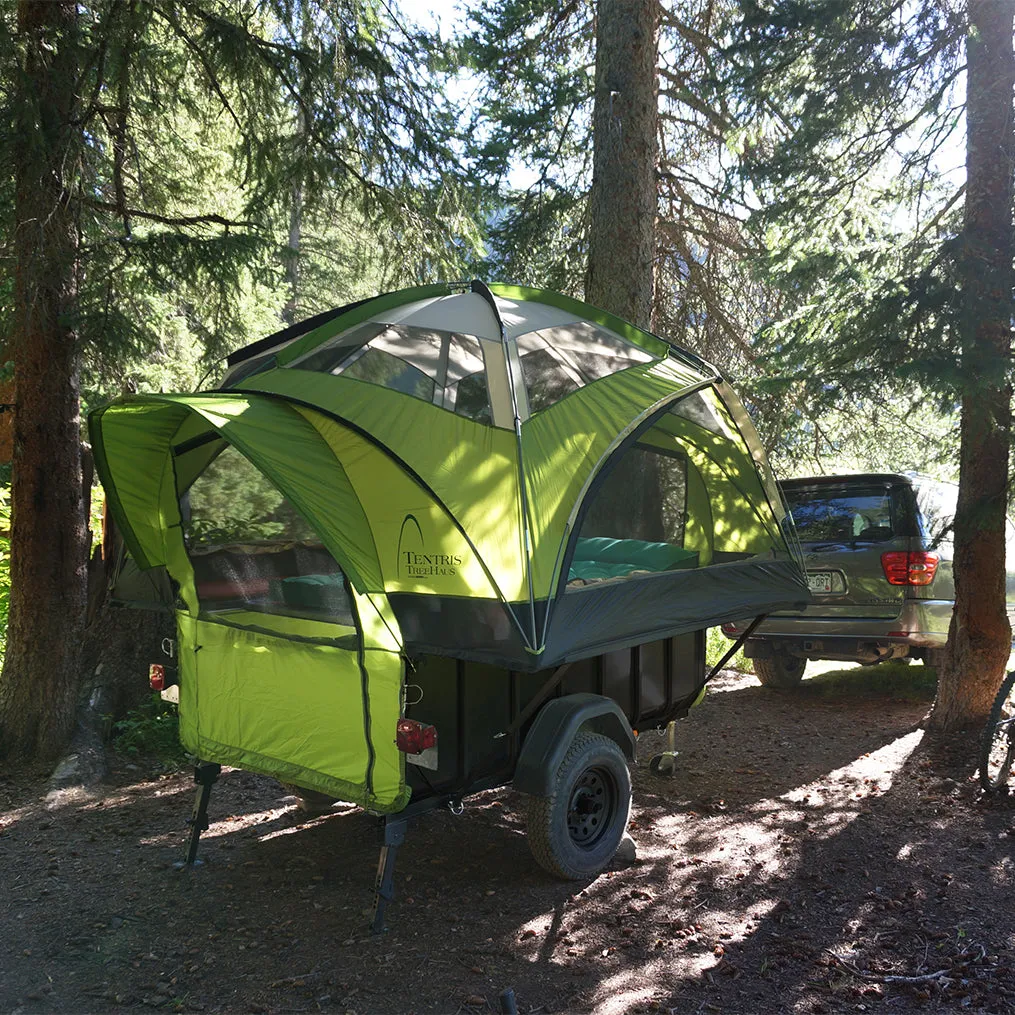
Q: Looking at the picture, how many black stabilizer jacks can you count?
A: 2